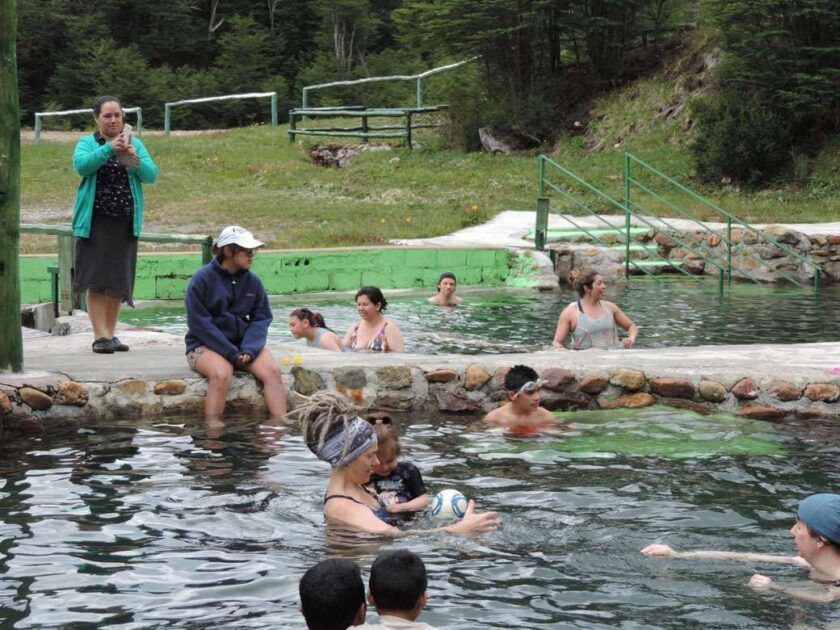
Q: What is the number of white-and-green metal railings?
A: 3